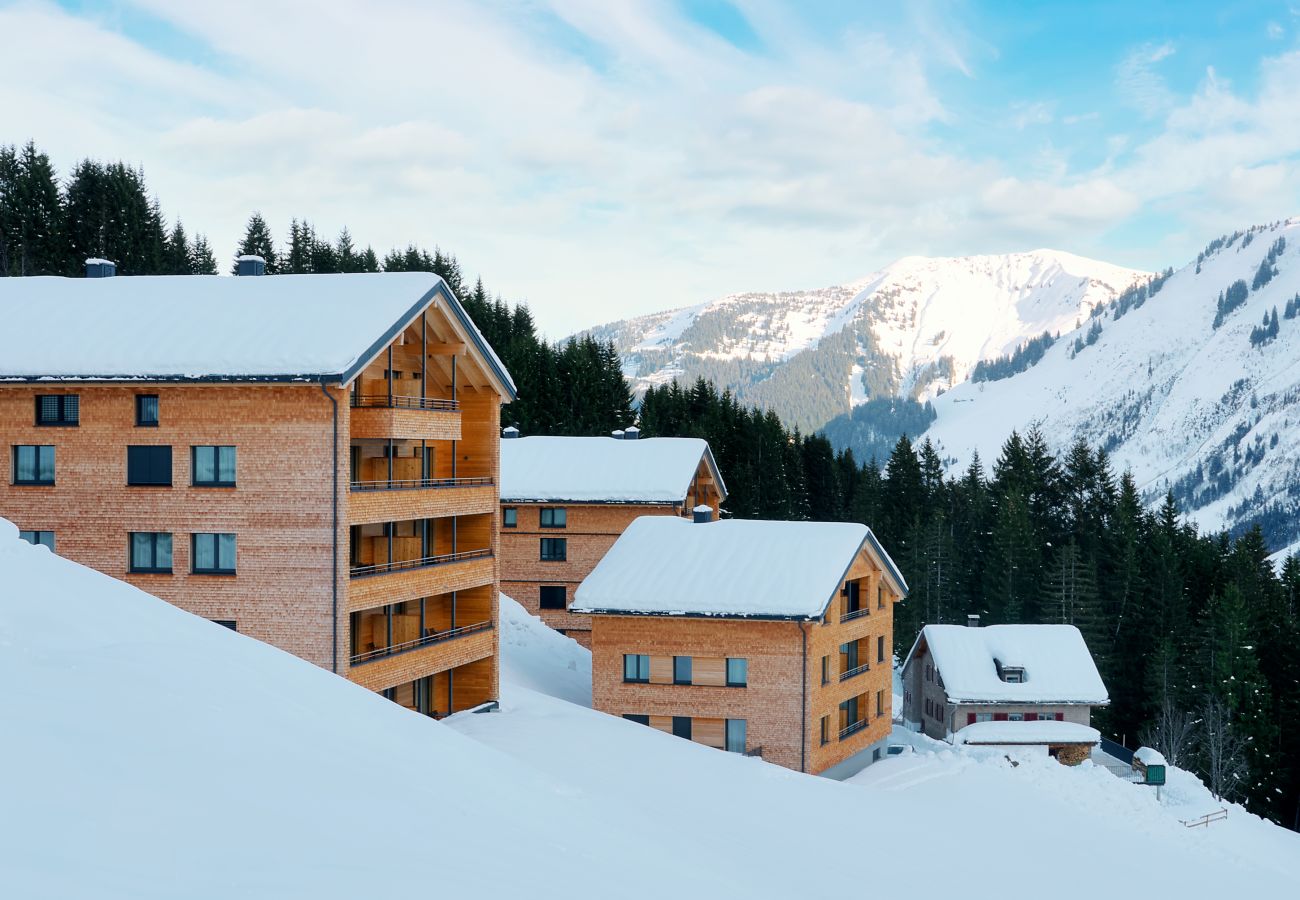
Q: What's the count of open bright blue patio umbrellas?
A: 0